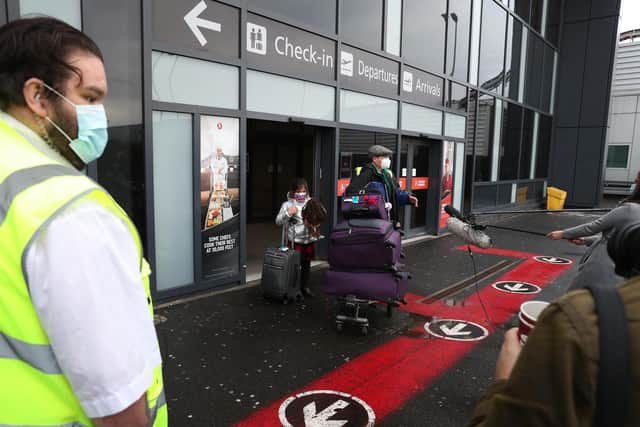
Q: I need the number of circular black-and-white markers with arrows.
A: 4